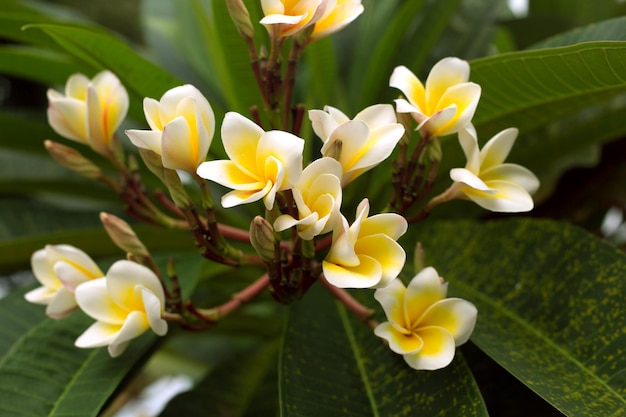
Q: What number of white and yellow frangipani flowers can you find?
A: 13